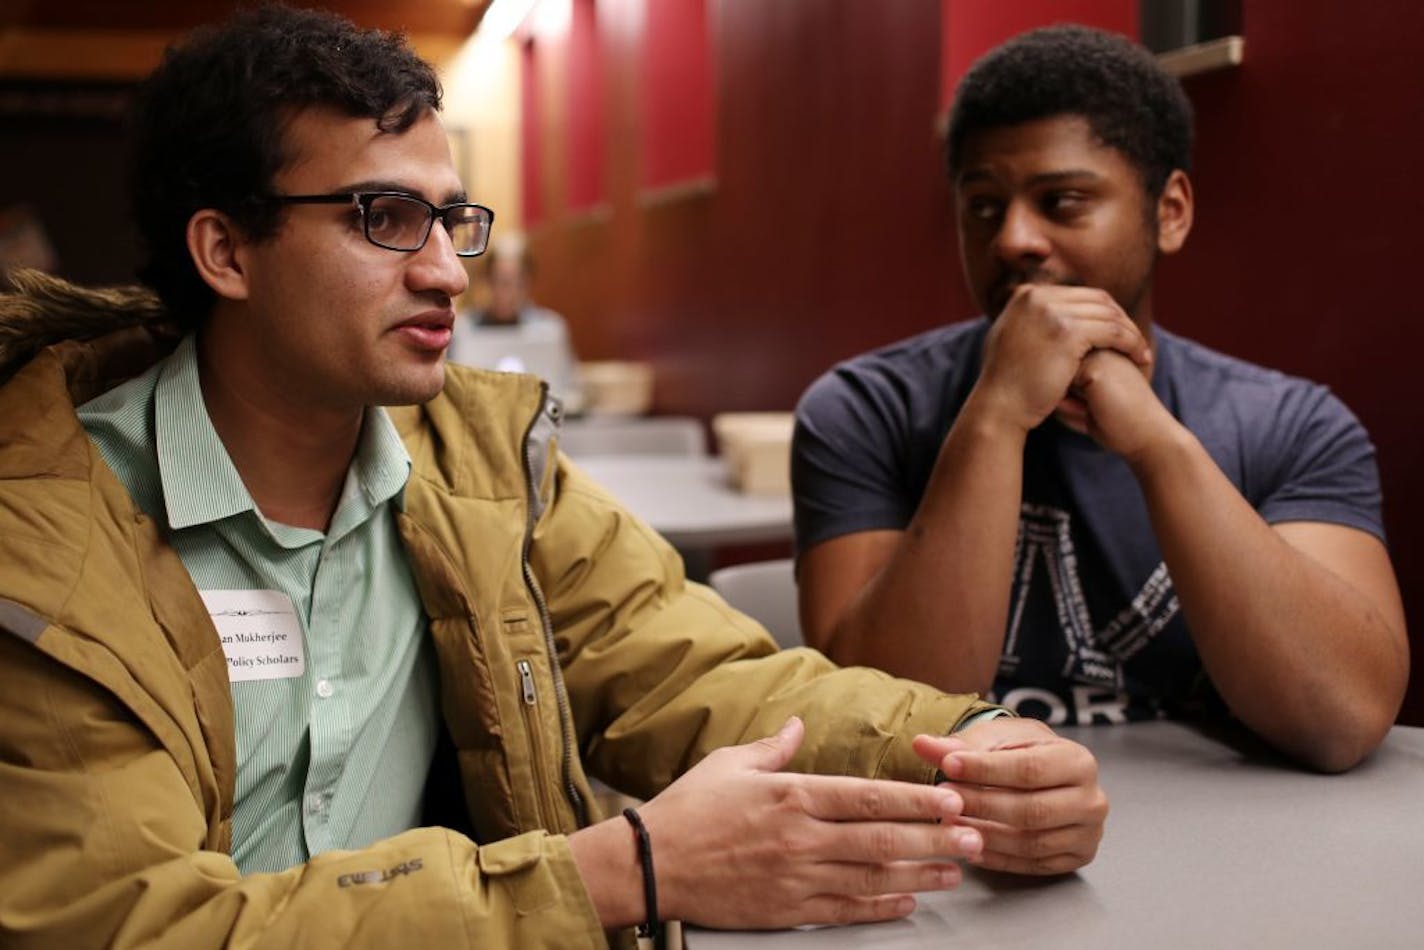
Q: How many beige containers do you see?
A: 2